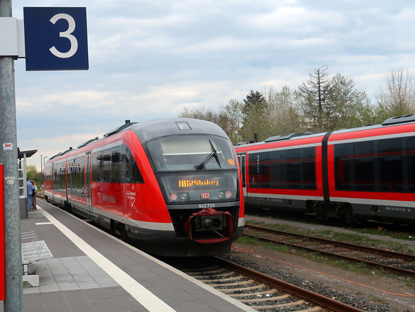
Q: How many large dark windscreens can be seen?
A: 1